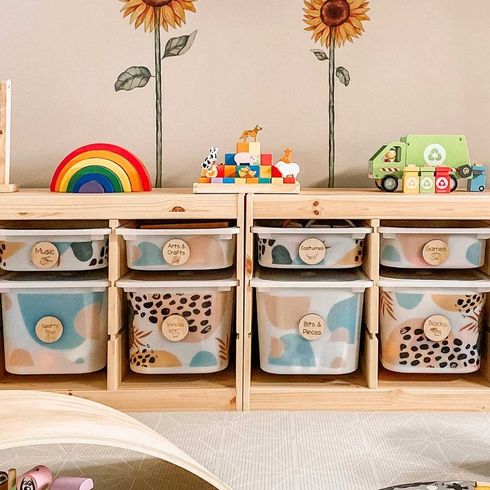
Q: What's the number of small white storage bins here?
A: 4